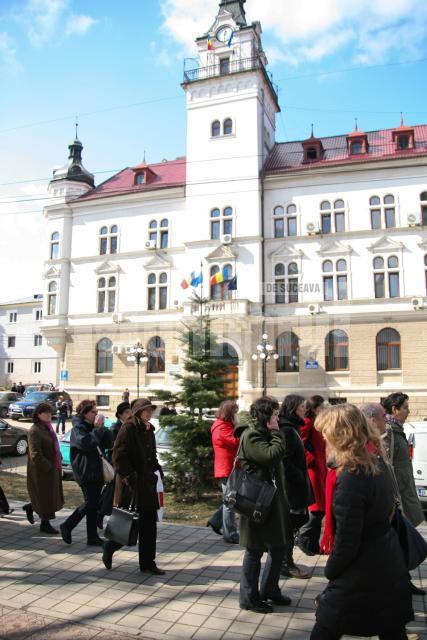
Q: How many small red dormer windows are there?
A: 4